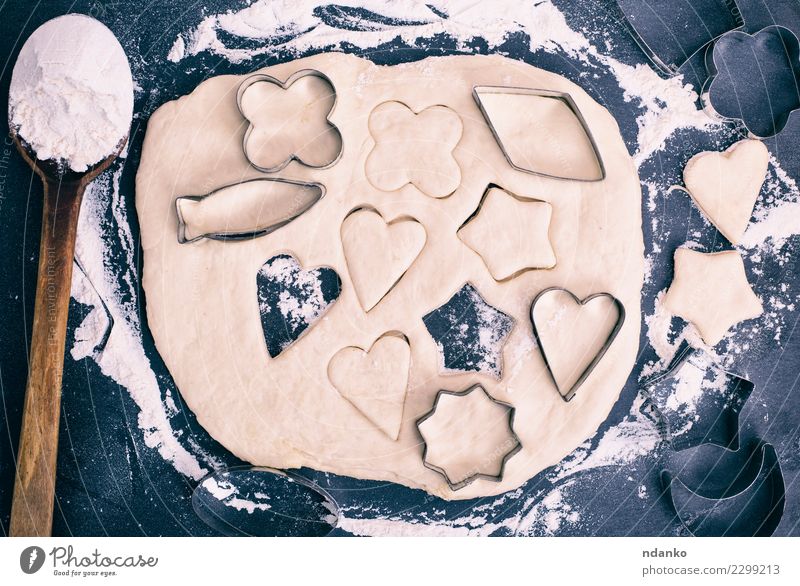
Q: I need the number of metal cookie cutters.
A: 10